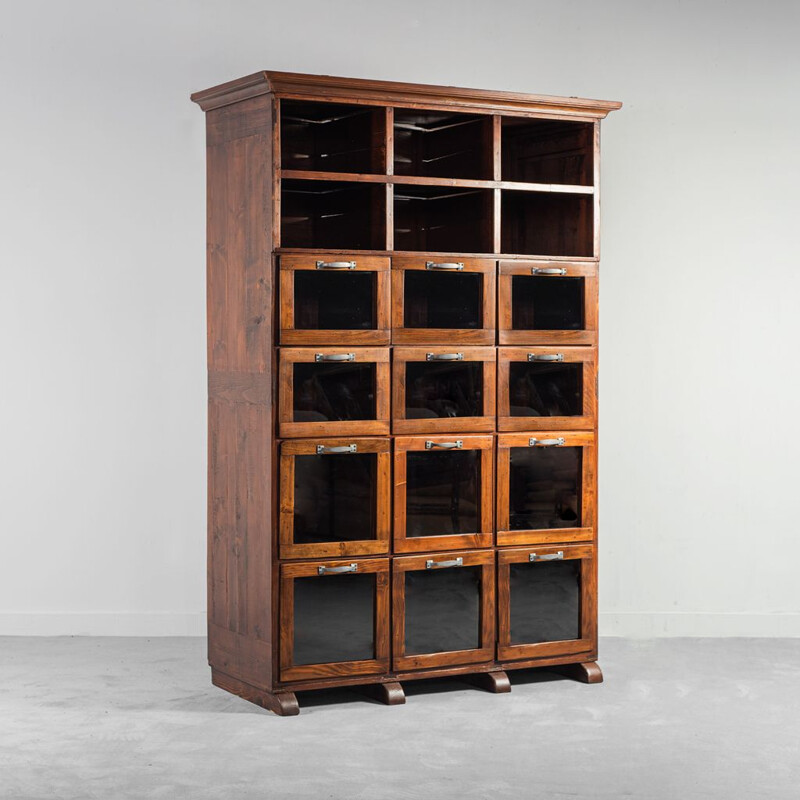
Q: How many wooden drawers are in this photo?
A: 12